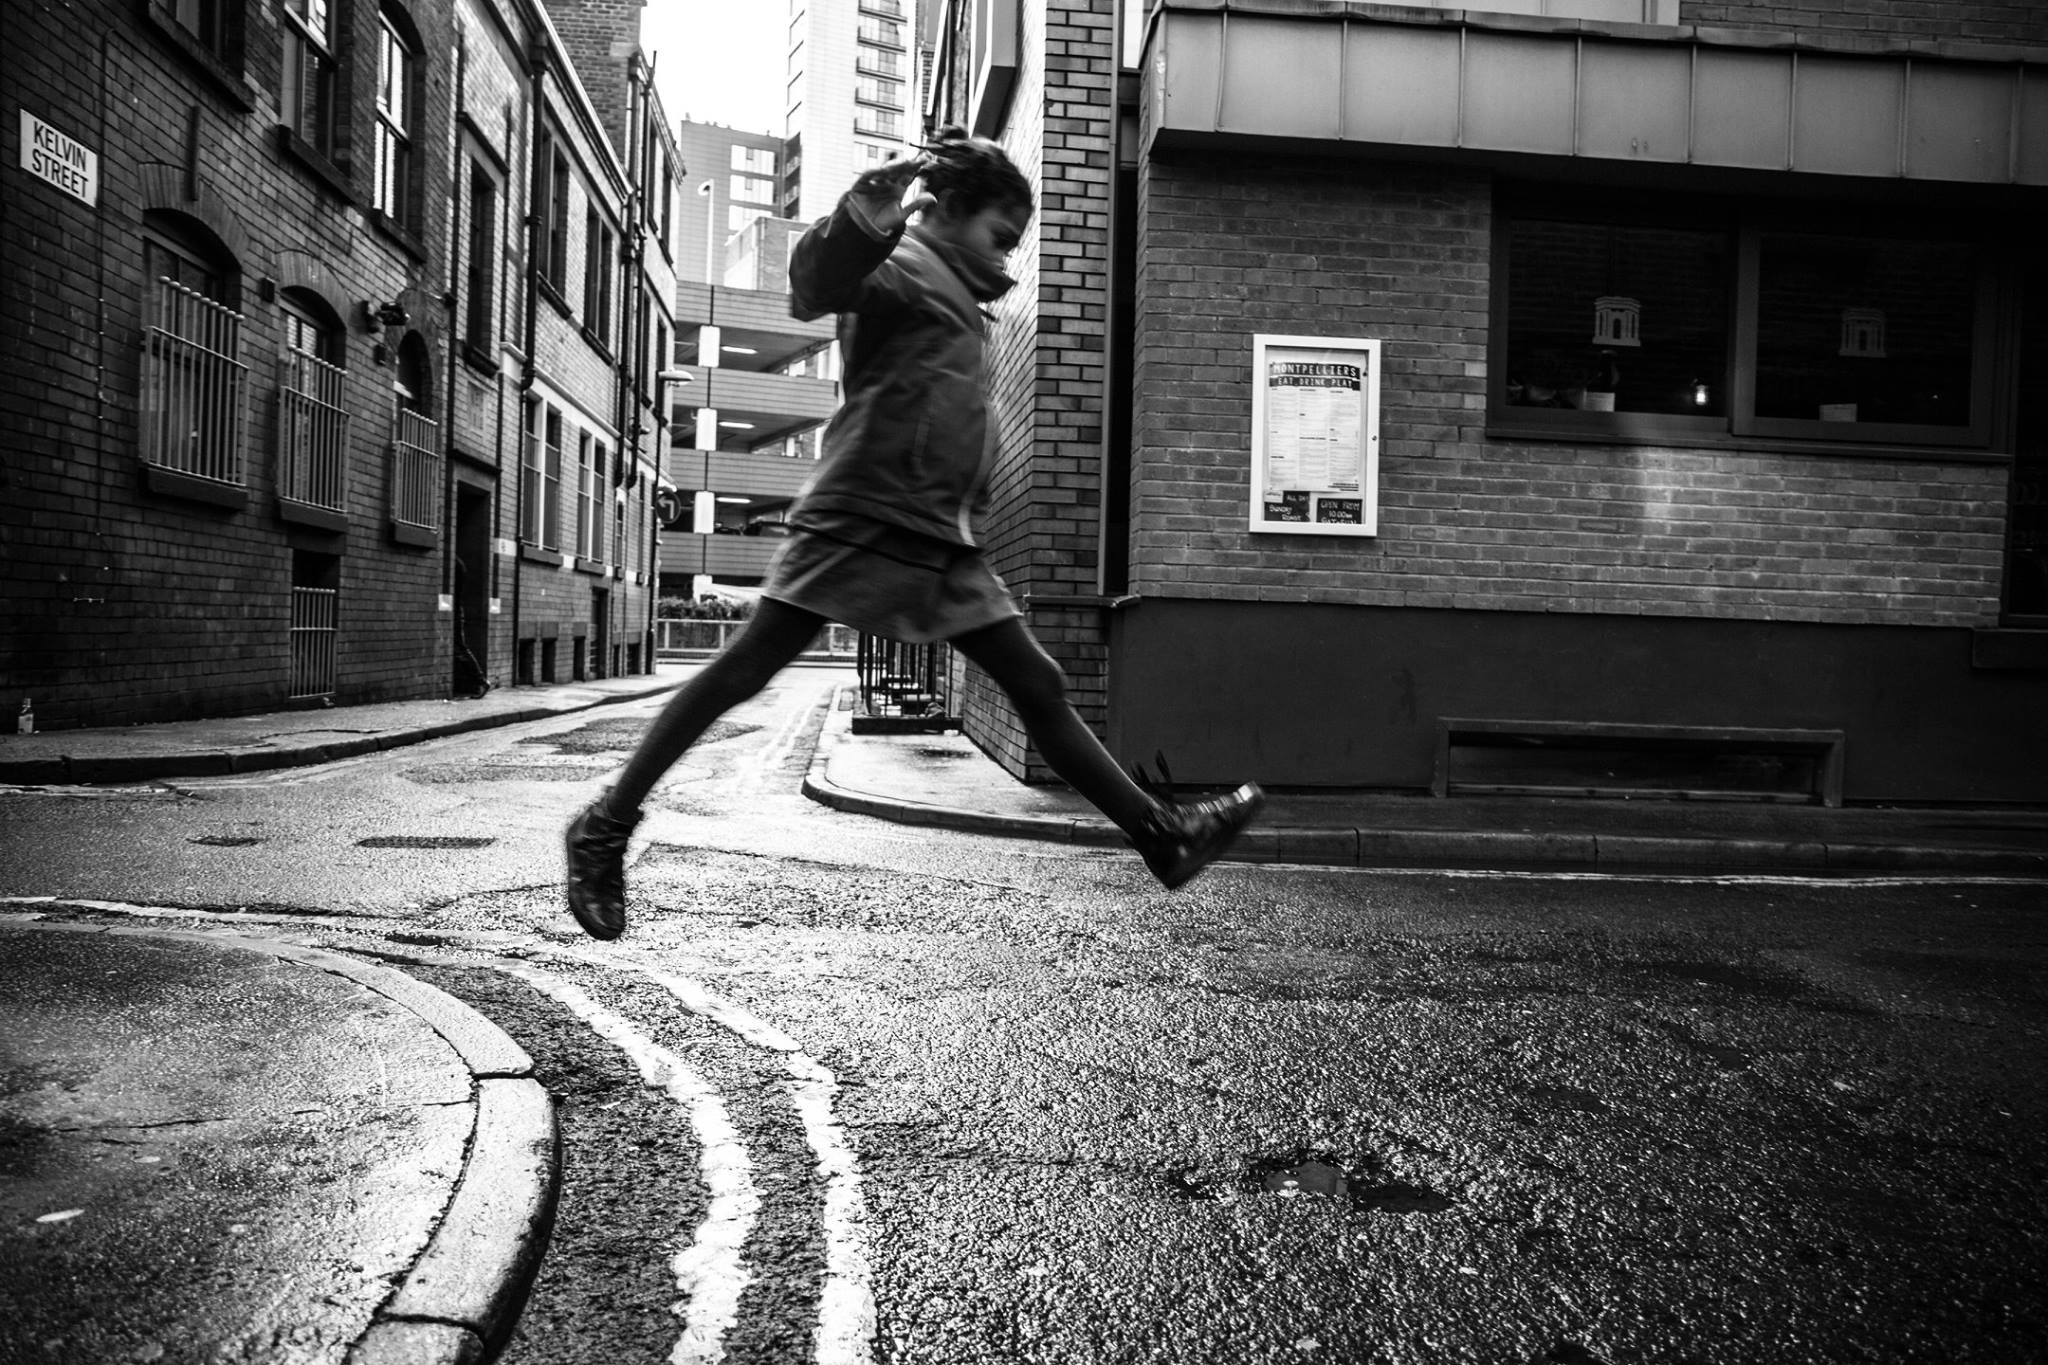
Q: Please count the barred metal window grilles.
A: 4